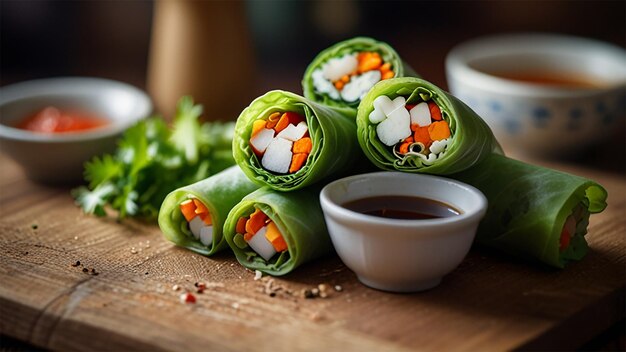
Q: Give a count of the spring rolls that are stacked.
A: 6